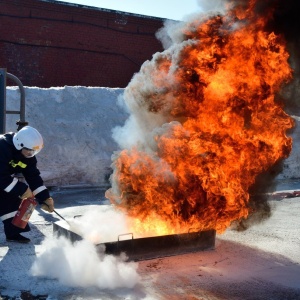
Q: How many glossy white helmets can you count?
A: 1